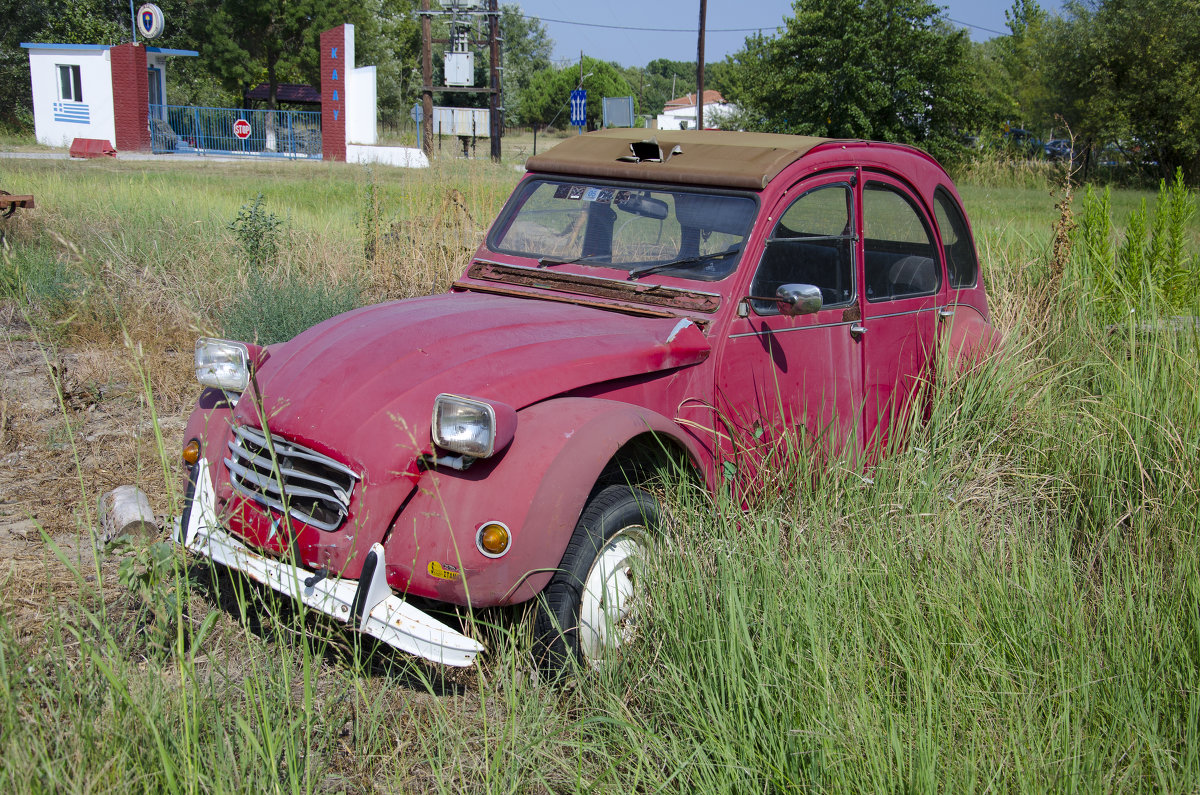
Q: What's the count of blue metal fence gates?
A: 1